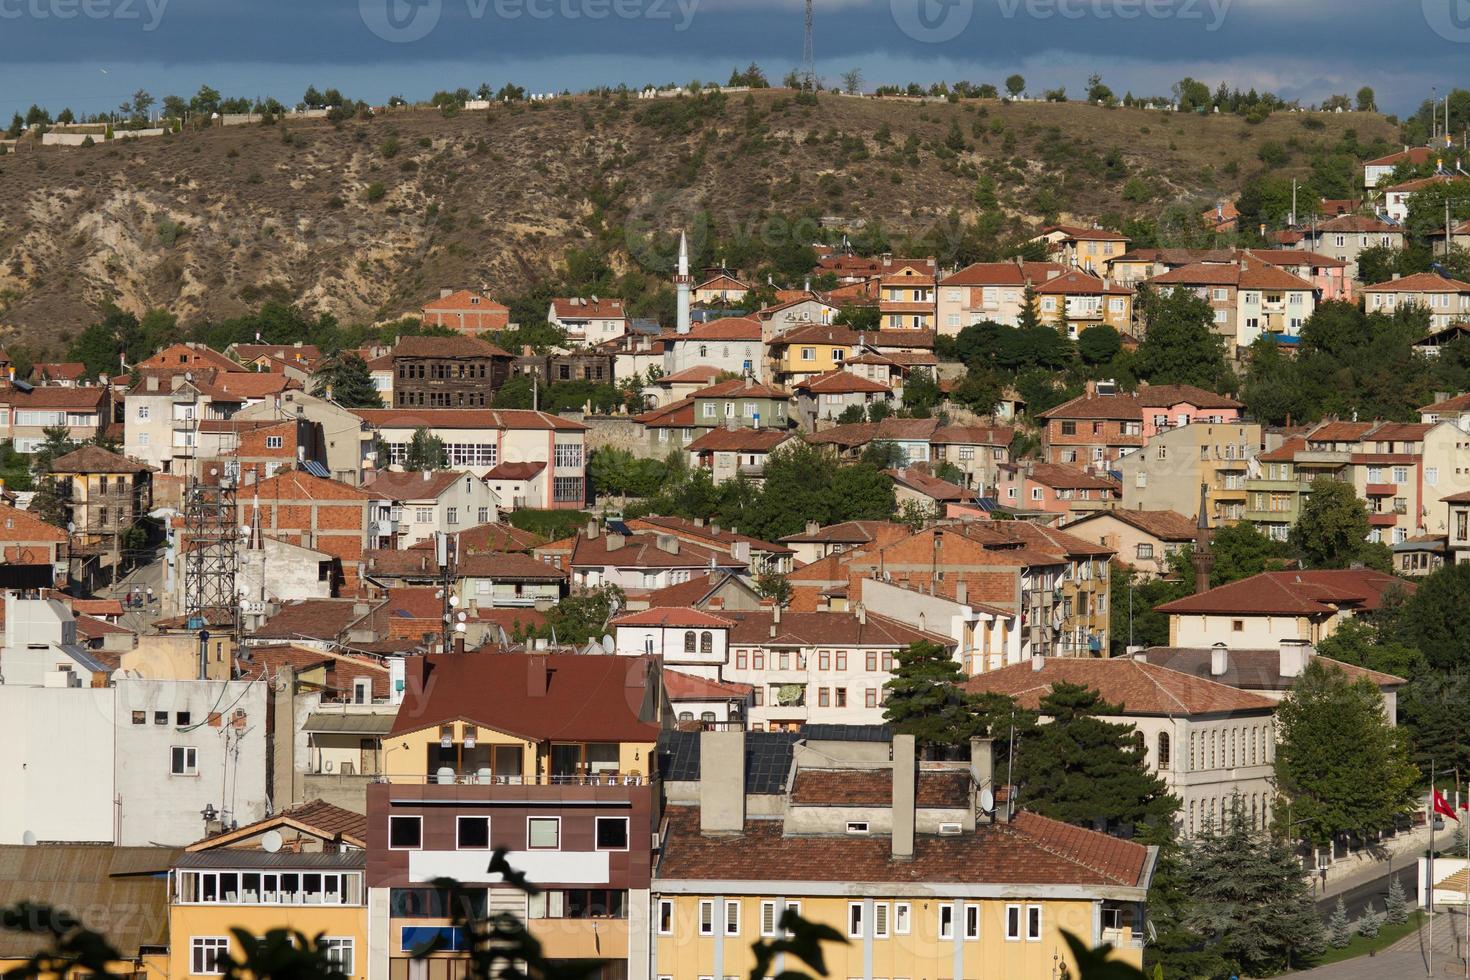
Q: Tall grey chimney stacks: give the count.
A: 3